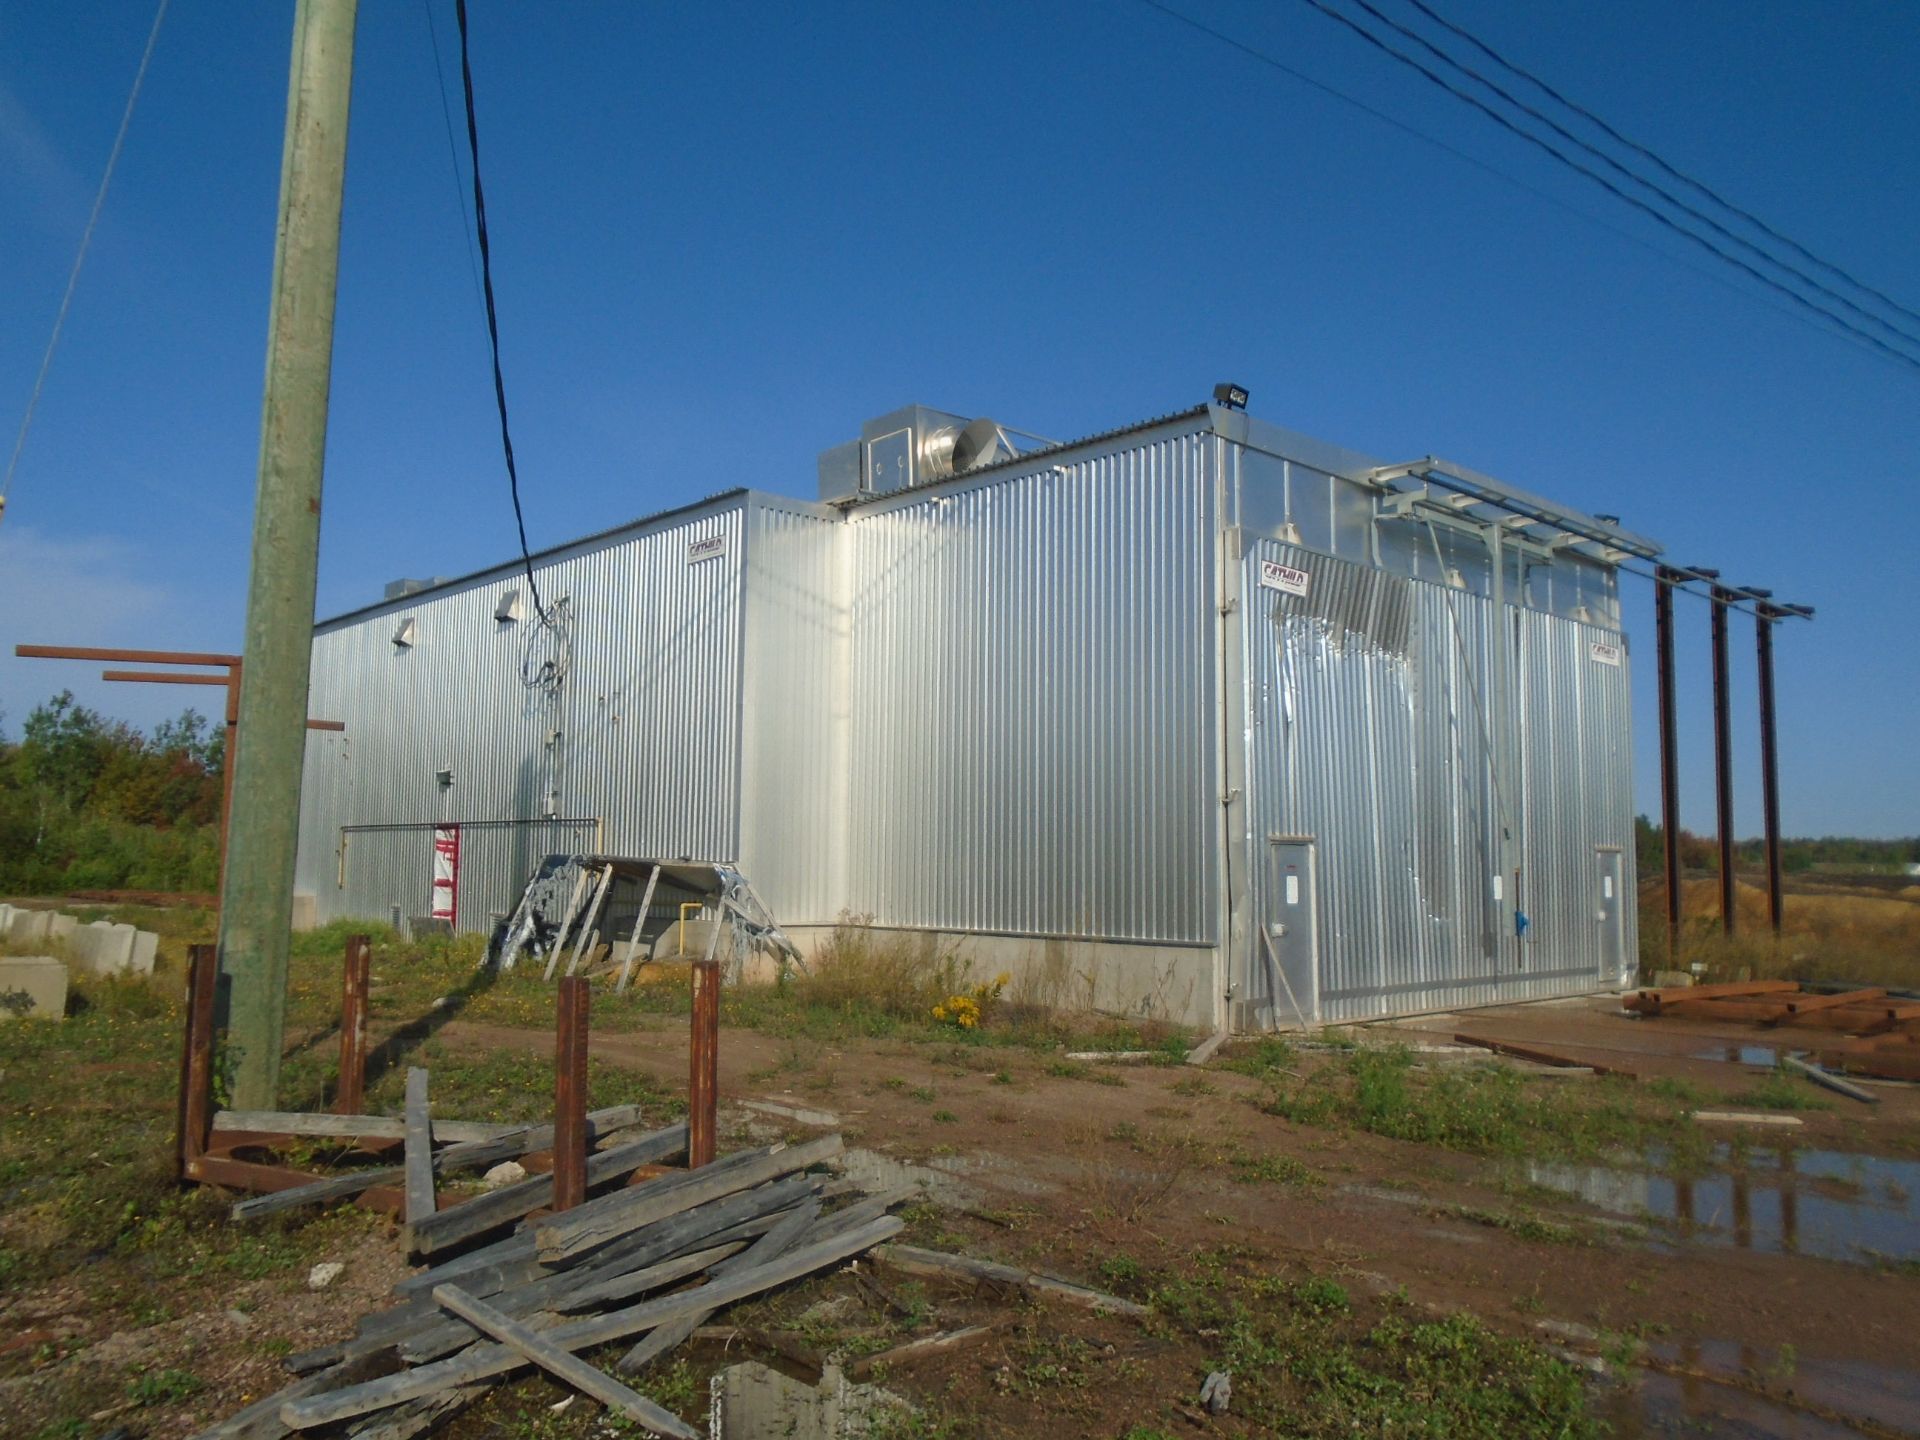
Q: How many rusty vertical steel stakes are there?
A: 4